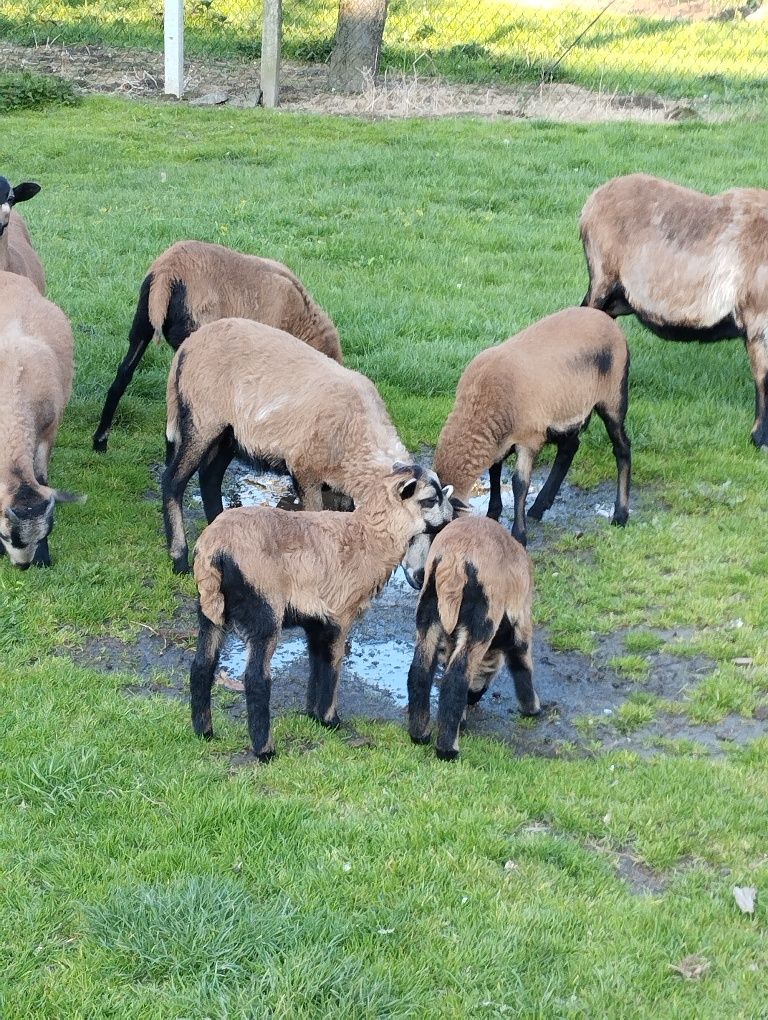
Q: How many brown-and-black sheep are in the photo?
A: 8